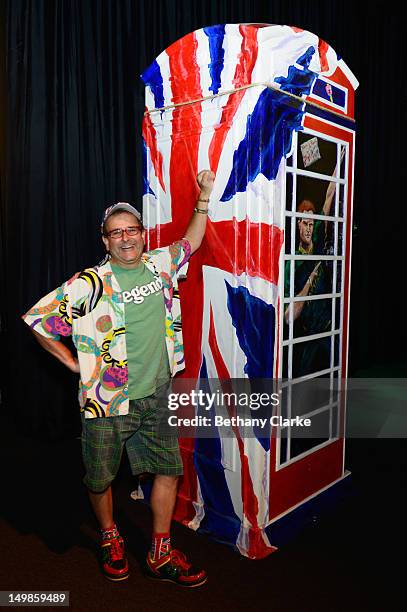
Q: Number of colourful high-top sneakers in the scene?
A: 2